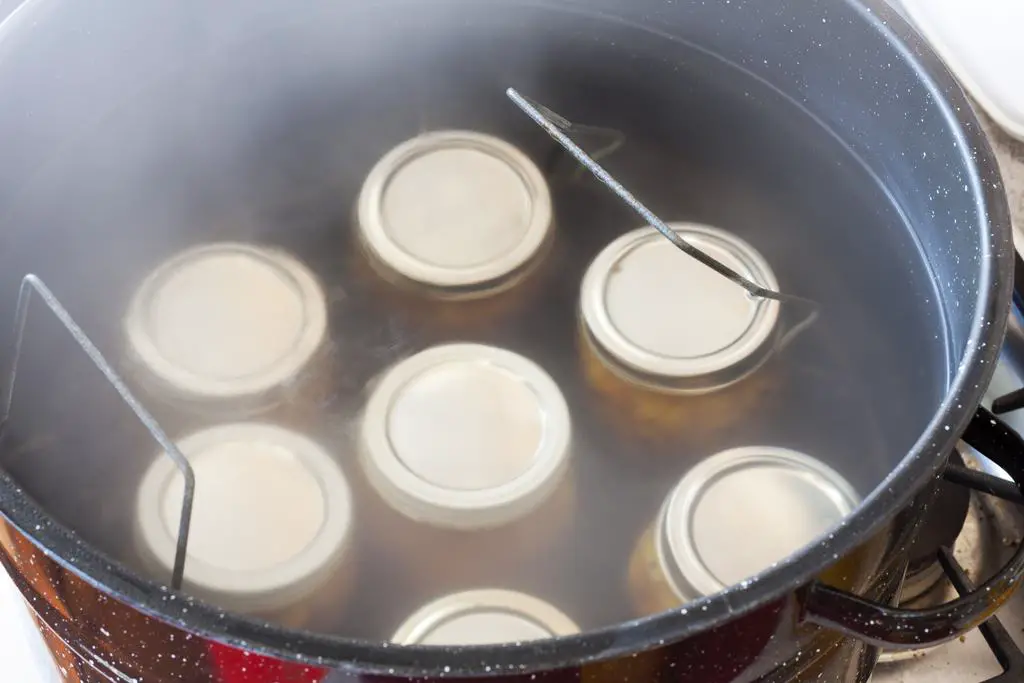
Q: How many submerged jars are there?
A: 7